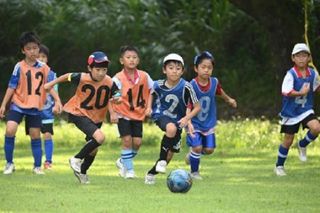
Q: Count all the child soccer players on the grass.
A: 7